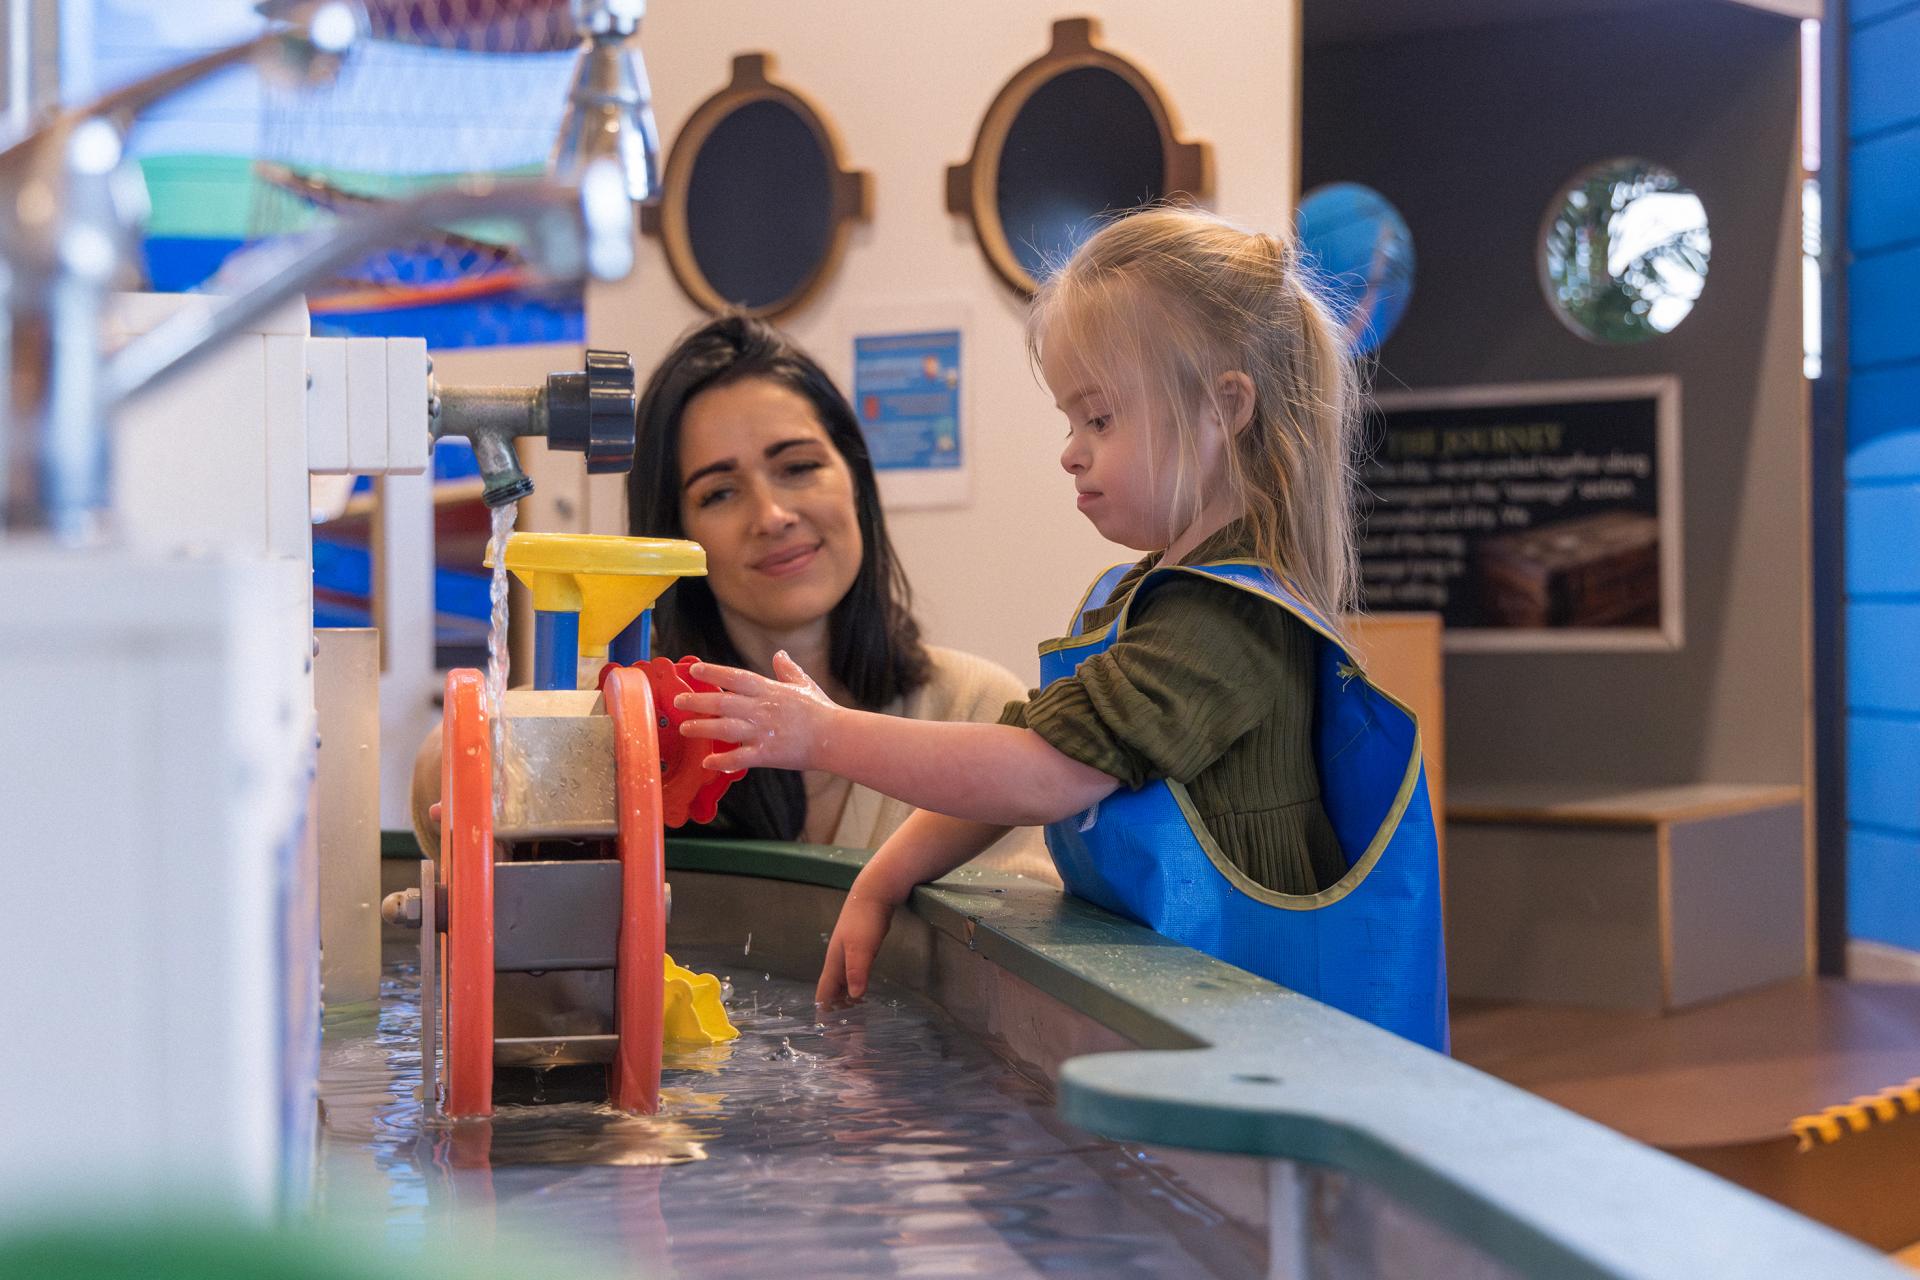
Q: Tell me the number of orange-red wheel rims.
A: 2